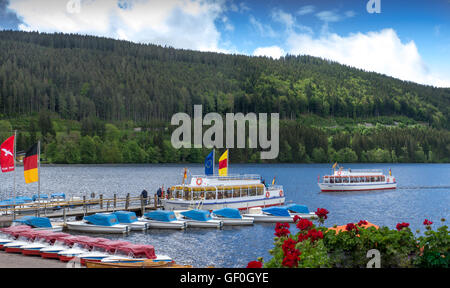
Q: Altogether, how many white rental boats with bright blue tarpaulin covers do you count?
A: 8